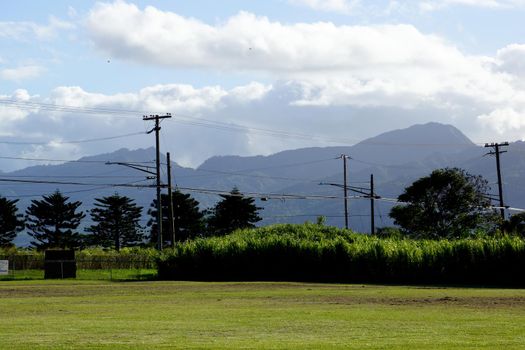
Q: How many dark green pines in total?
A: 5